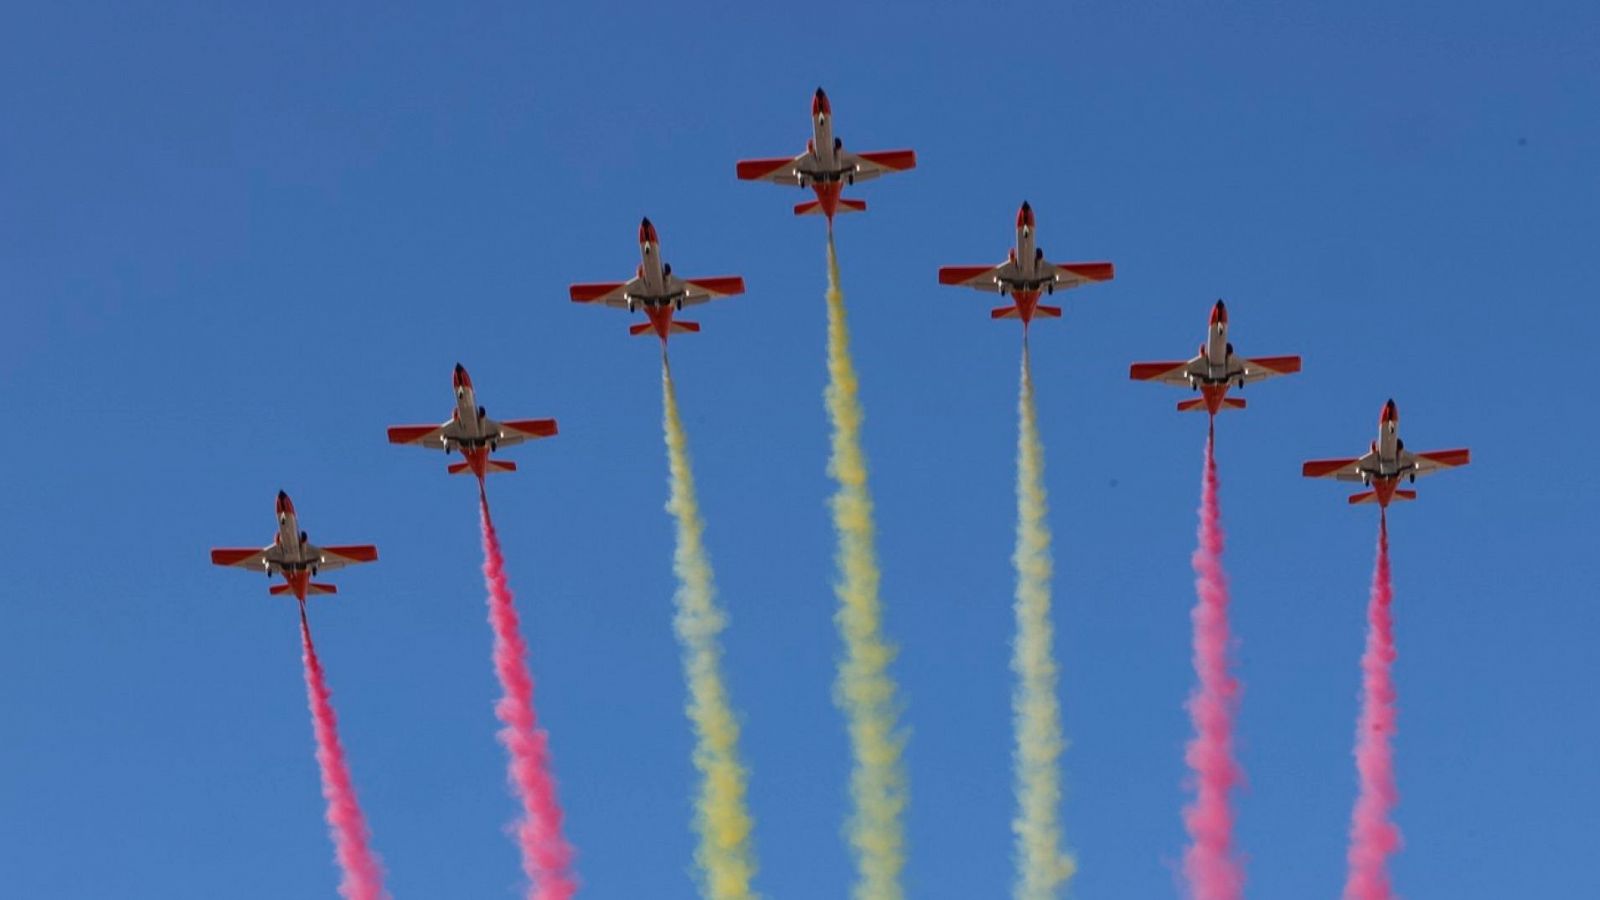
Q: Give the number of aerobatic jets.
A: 7